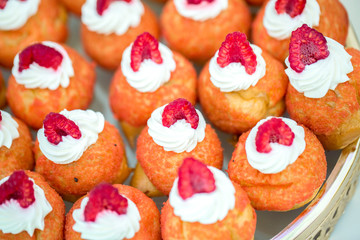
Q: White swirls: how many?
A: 15